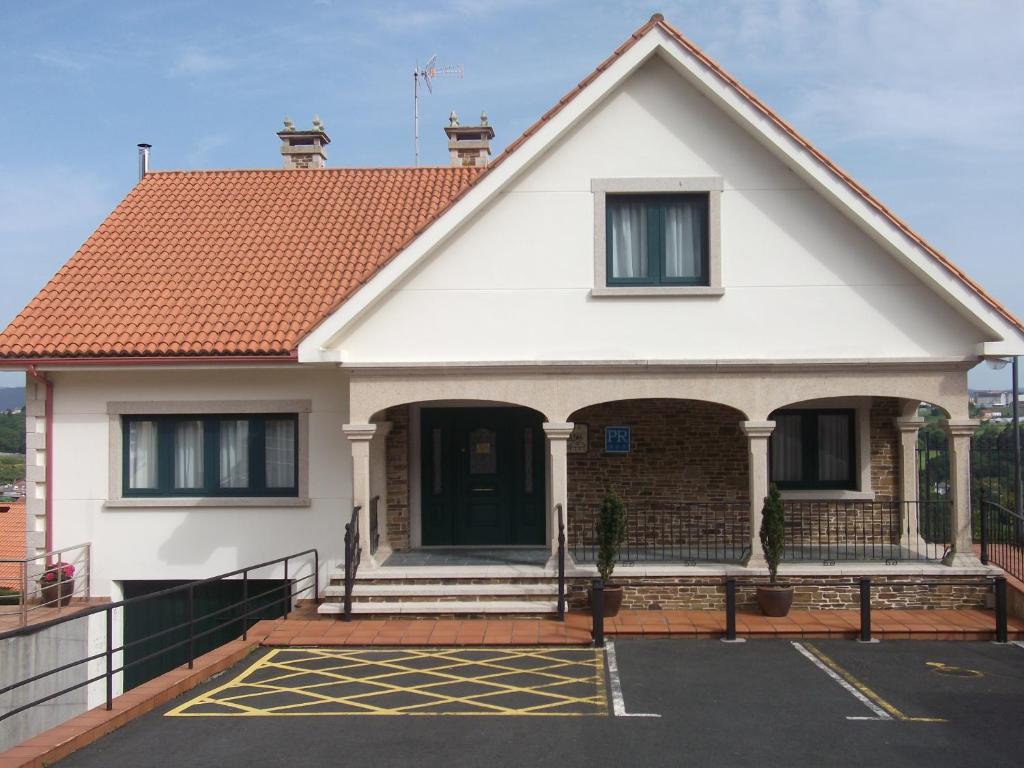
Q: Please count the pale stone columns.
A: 6